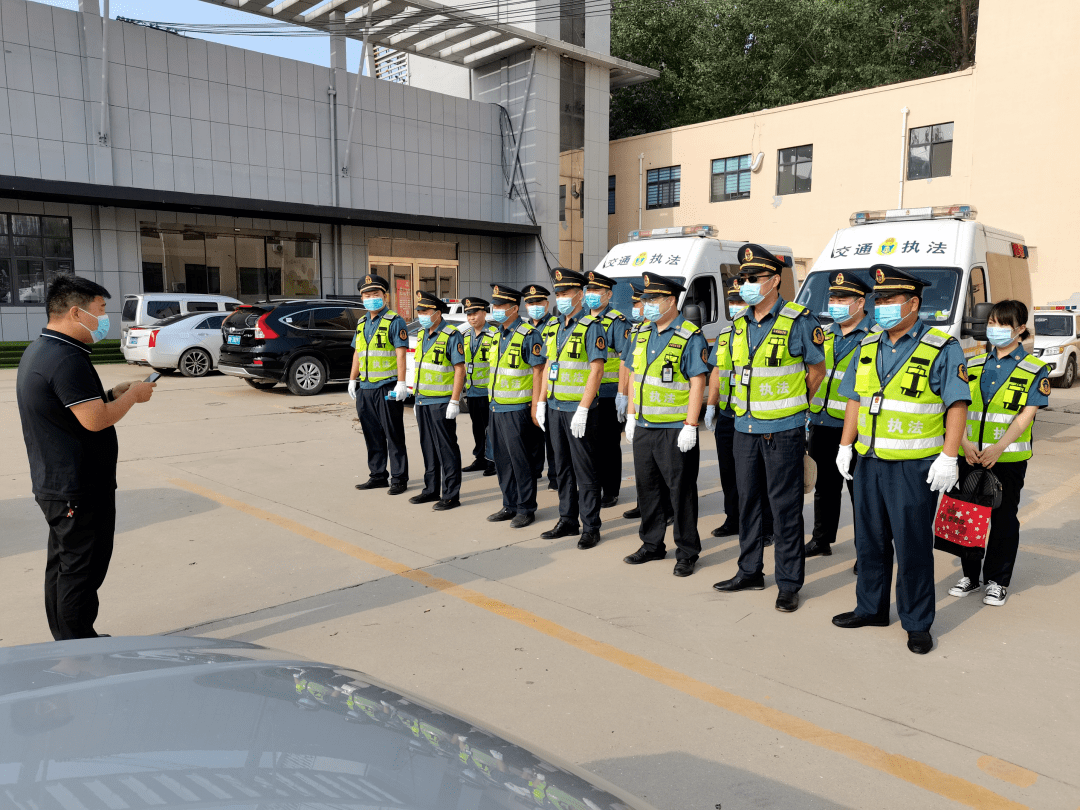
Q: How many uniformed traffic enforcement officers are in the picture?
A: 14